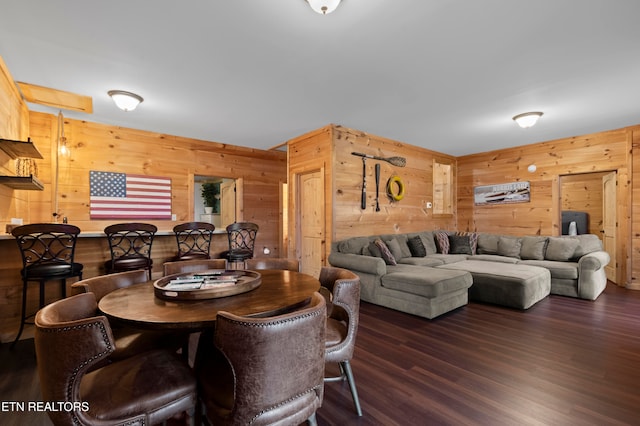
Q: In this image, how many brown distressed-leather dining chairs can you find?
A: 6